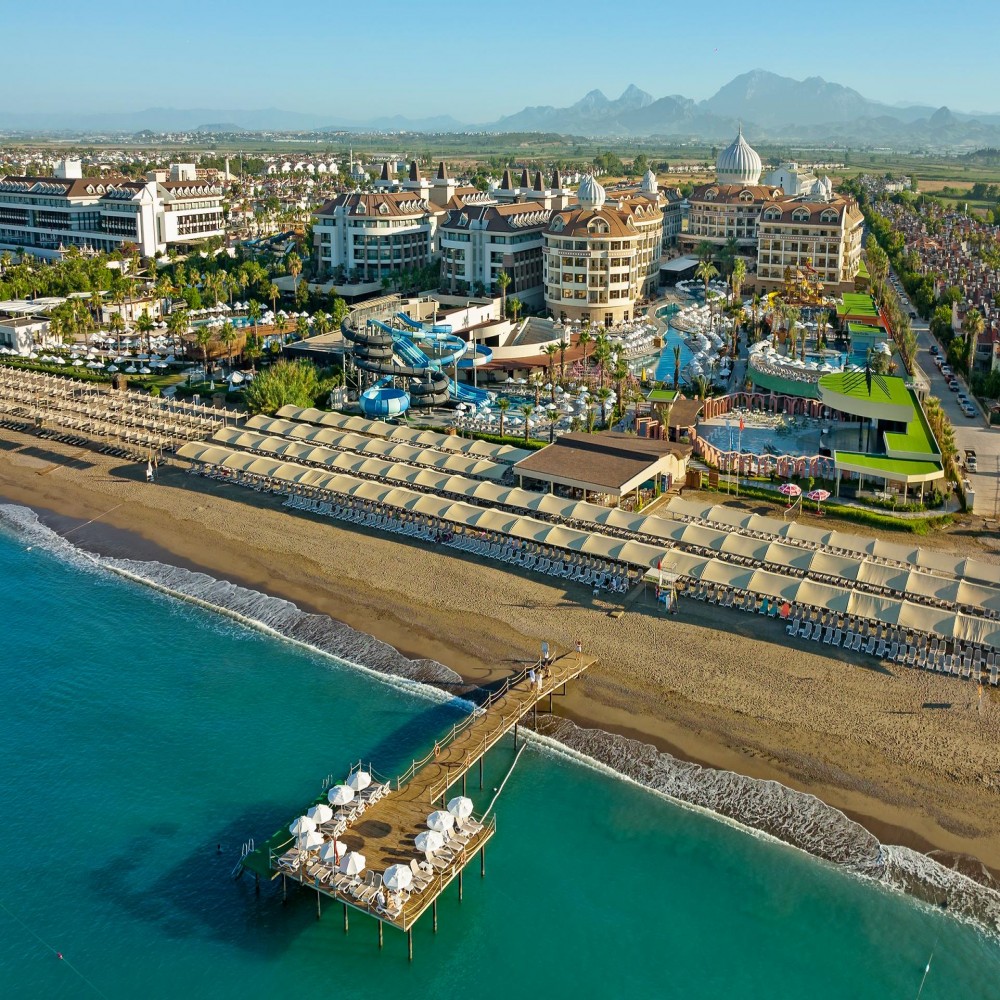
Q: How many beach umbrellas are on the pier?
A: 11